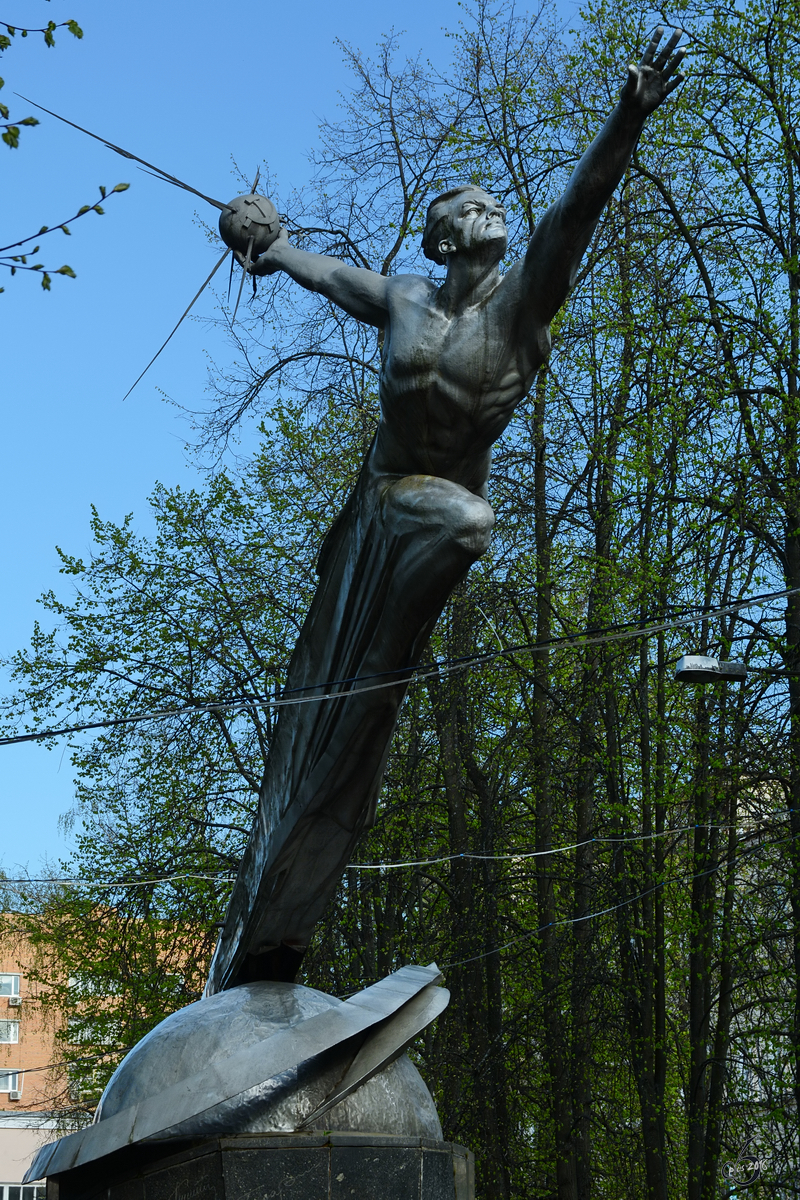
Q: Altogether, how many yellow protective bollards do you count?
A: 0